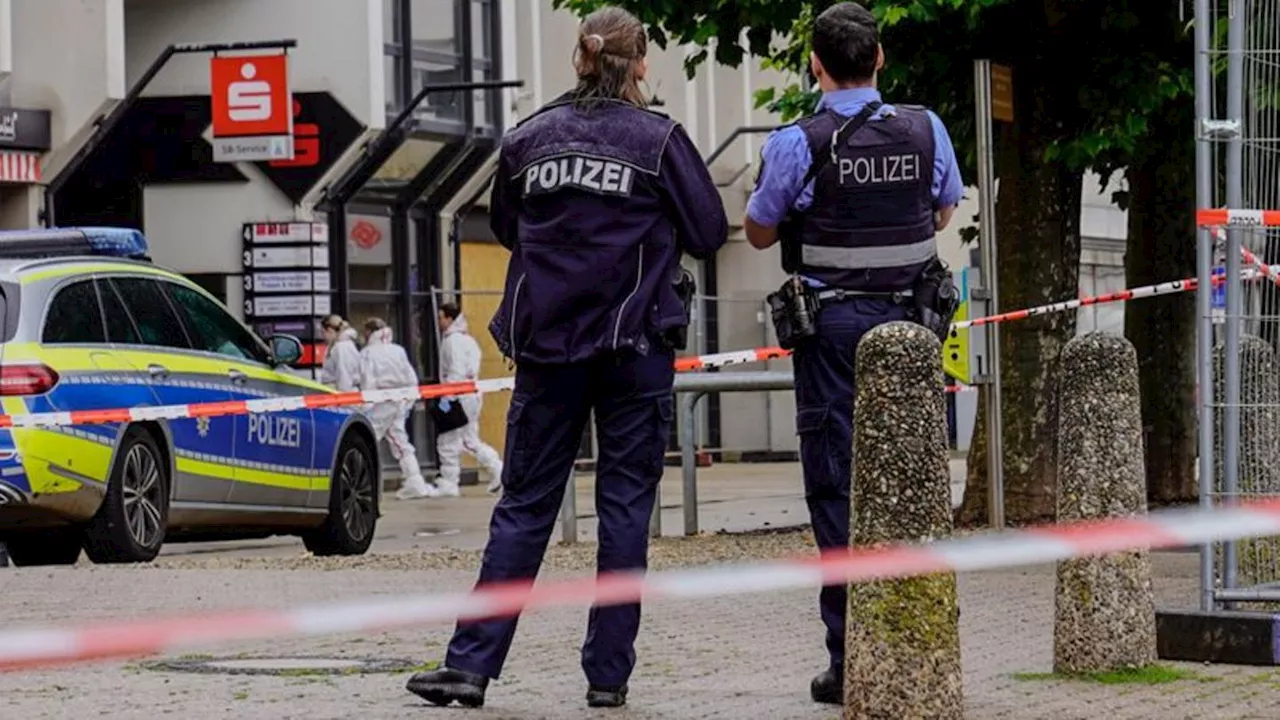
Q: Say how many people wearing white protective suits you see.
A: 3